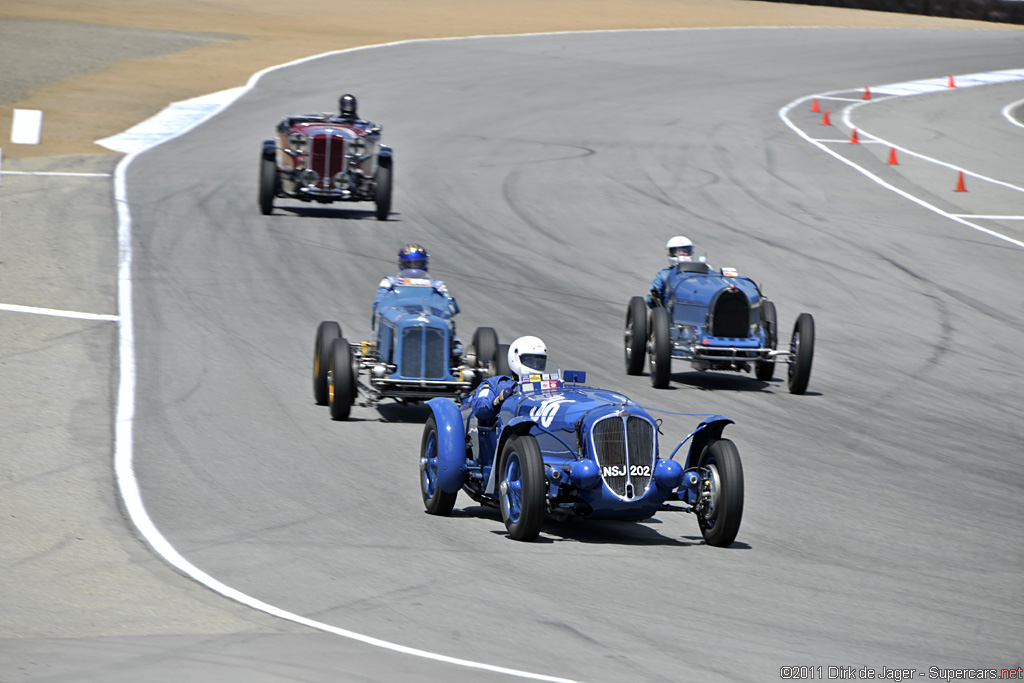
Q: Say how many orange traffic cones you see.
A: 7